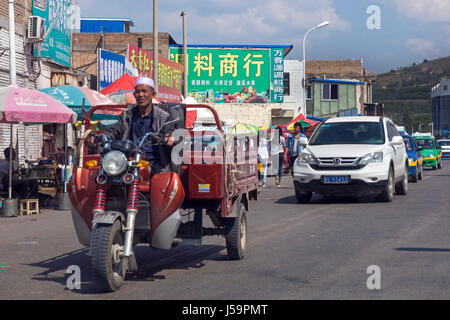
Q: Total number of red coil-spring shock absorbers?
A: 2